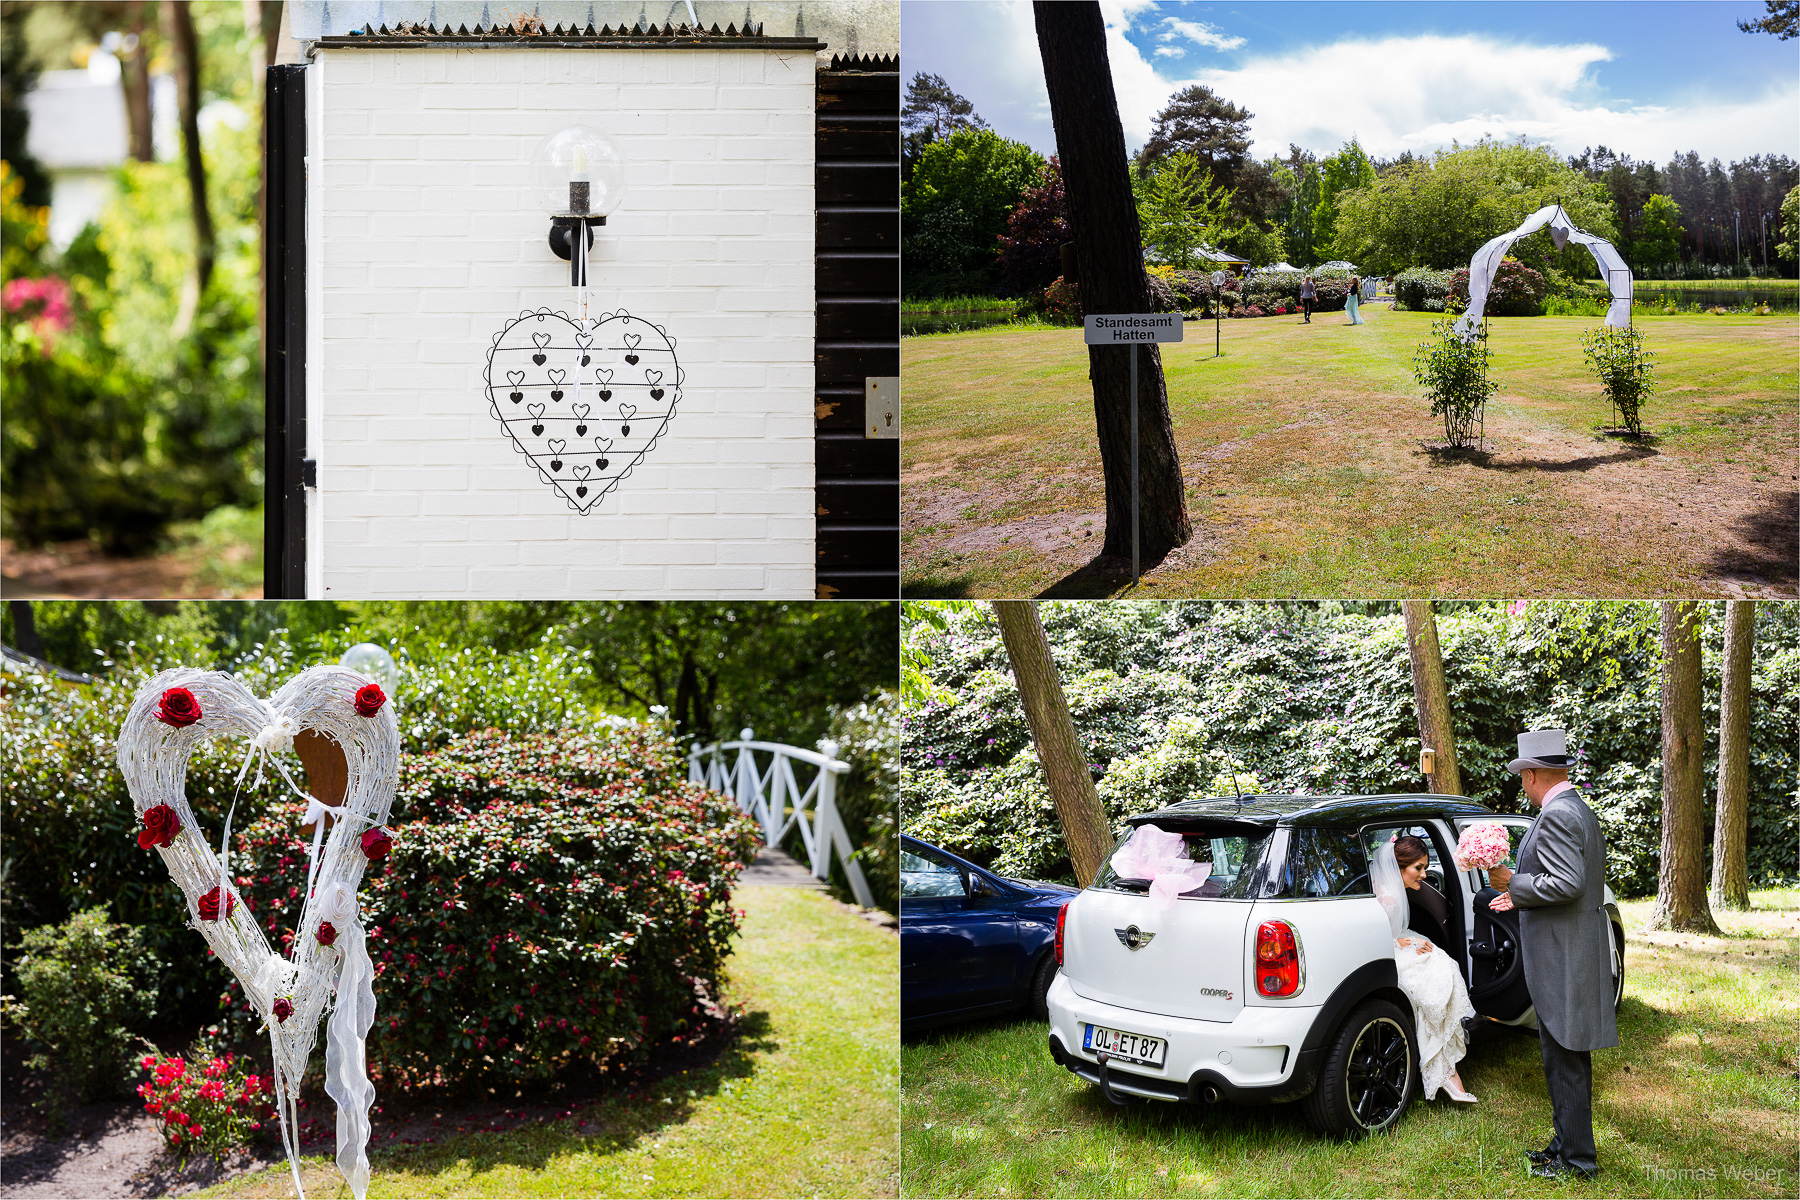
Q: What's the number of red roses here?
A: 7